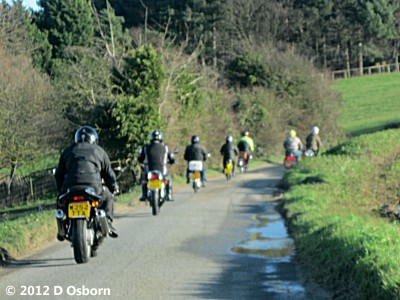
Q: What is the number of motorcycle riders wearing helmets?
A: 7